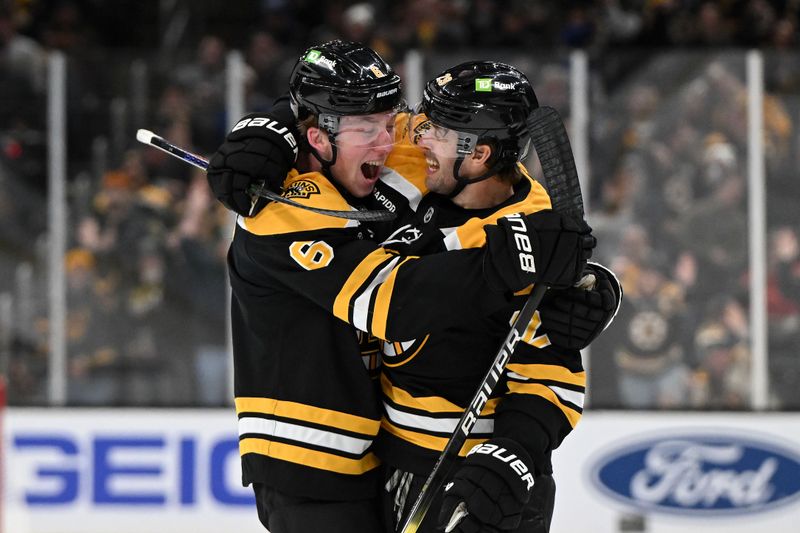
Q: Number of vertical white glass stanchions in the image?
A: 5